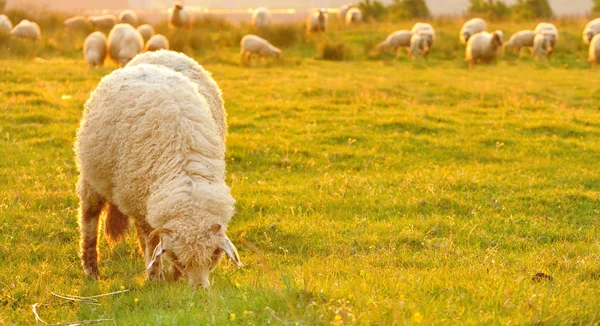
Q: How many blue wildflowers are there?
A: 0